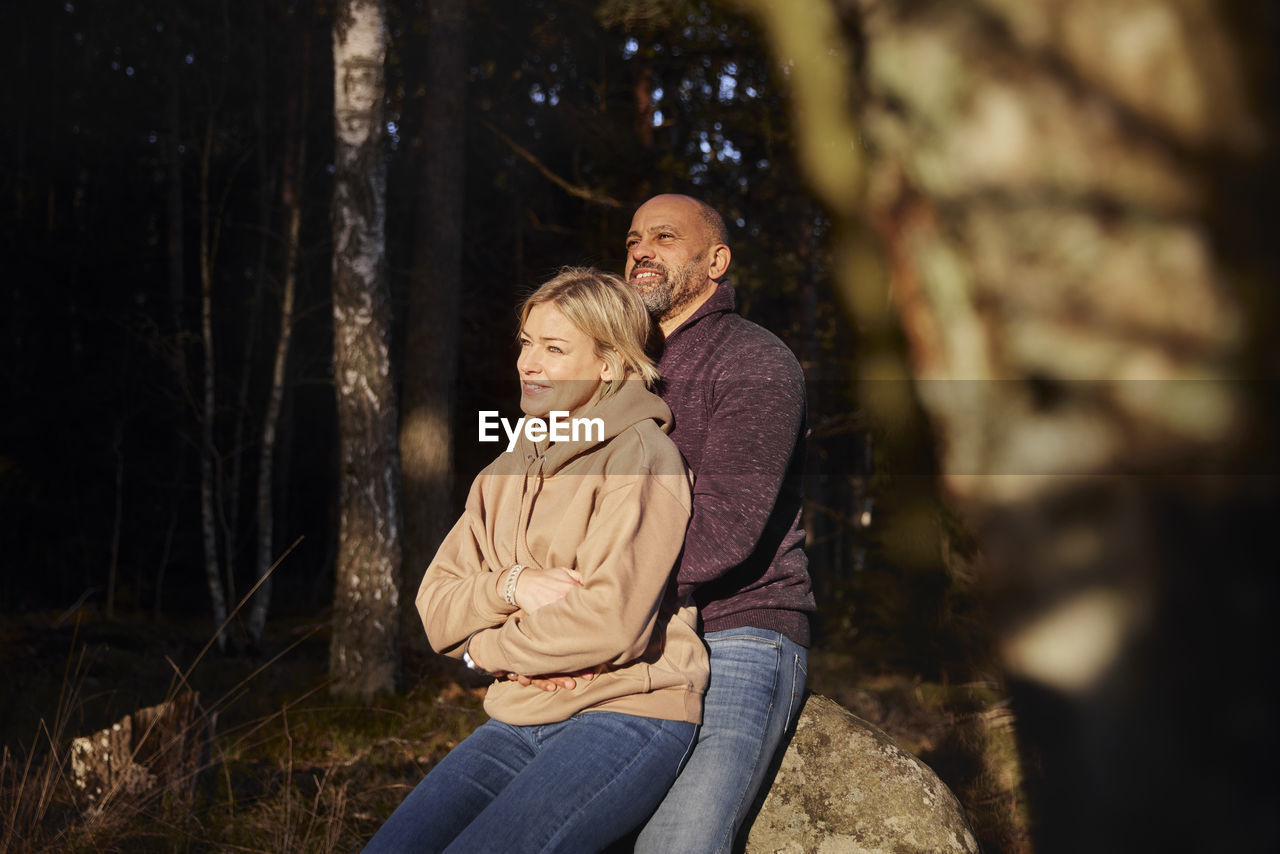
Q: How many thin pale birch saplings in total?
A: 2